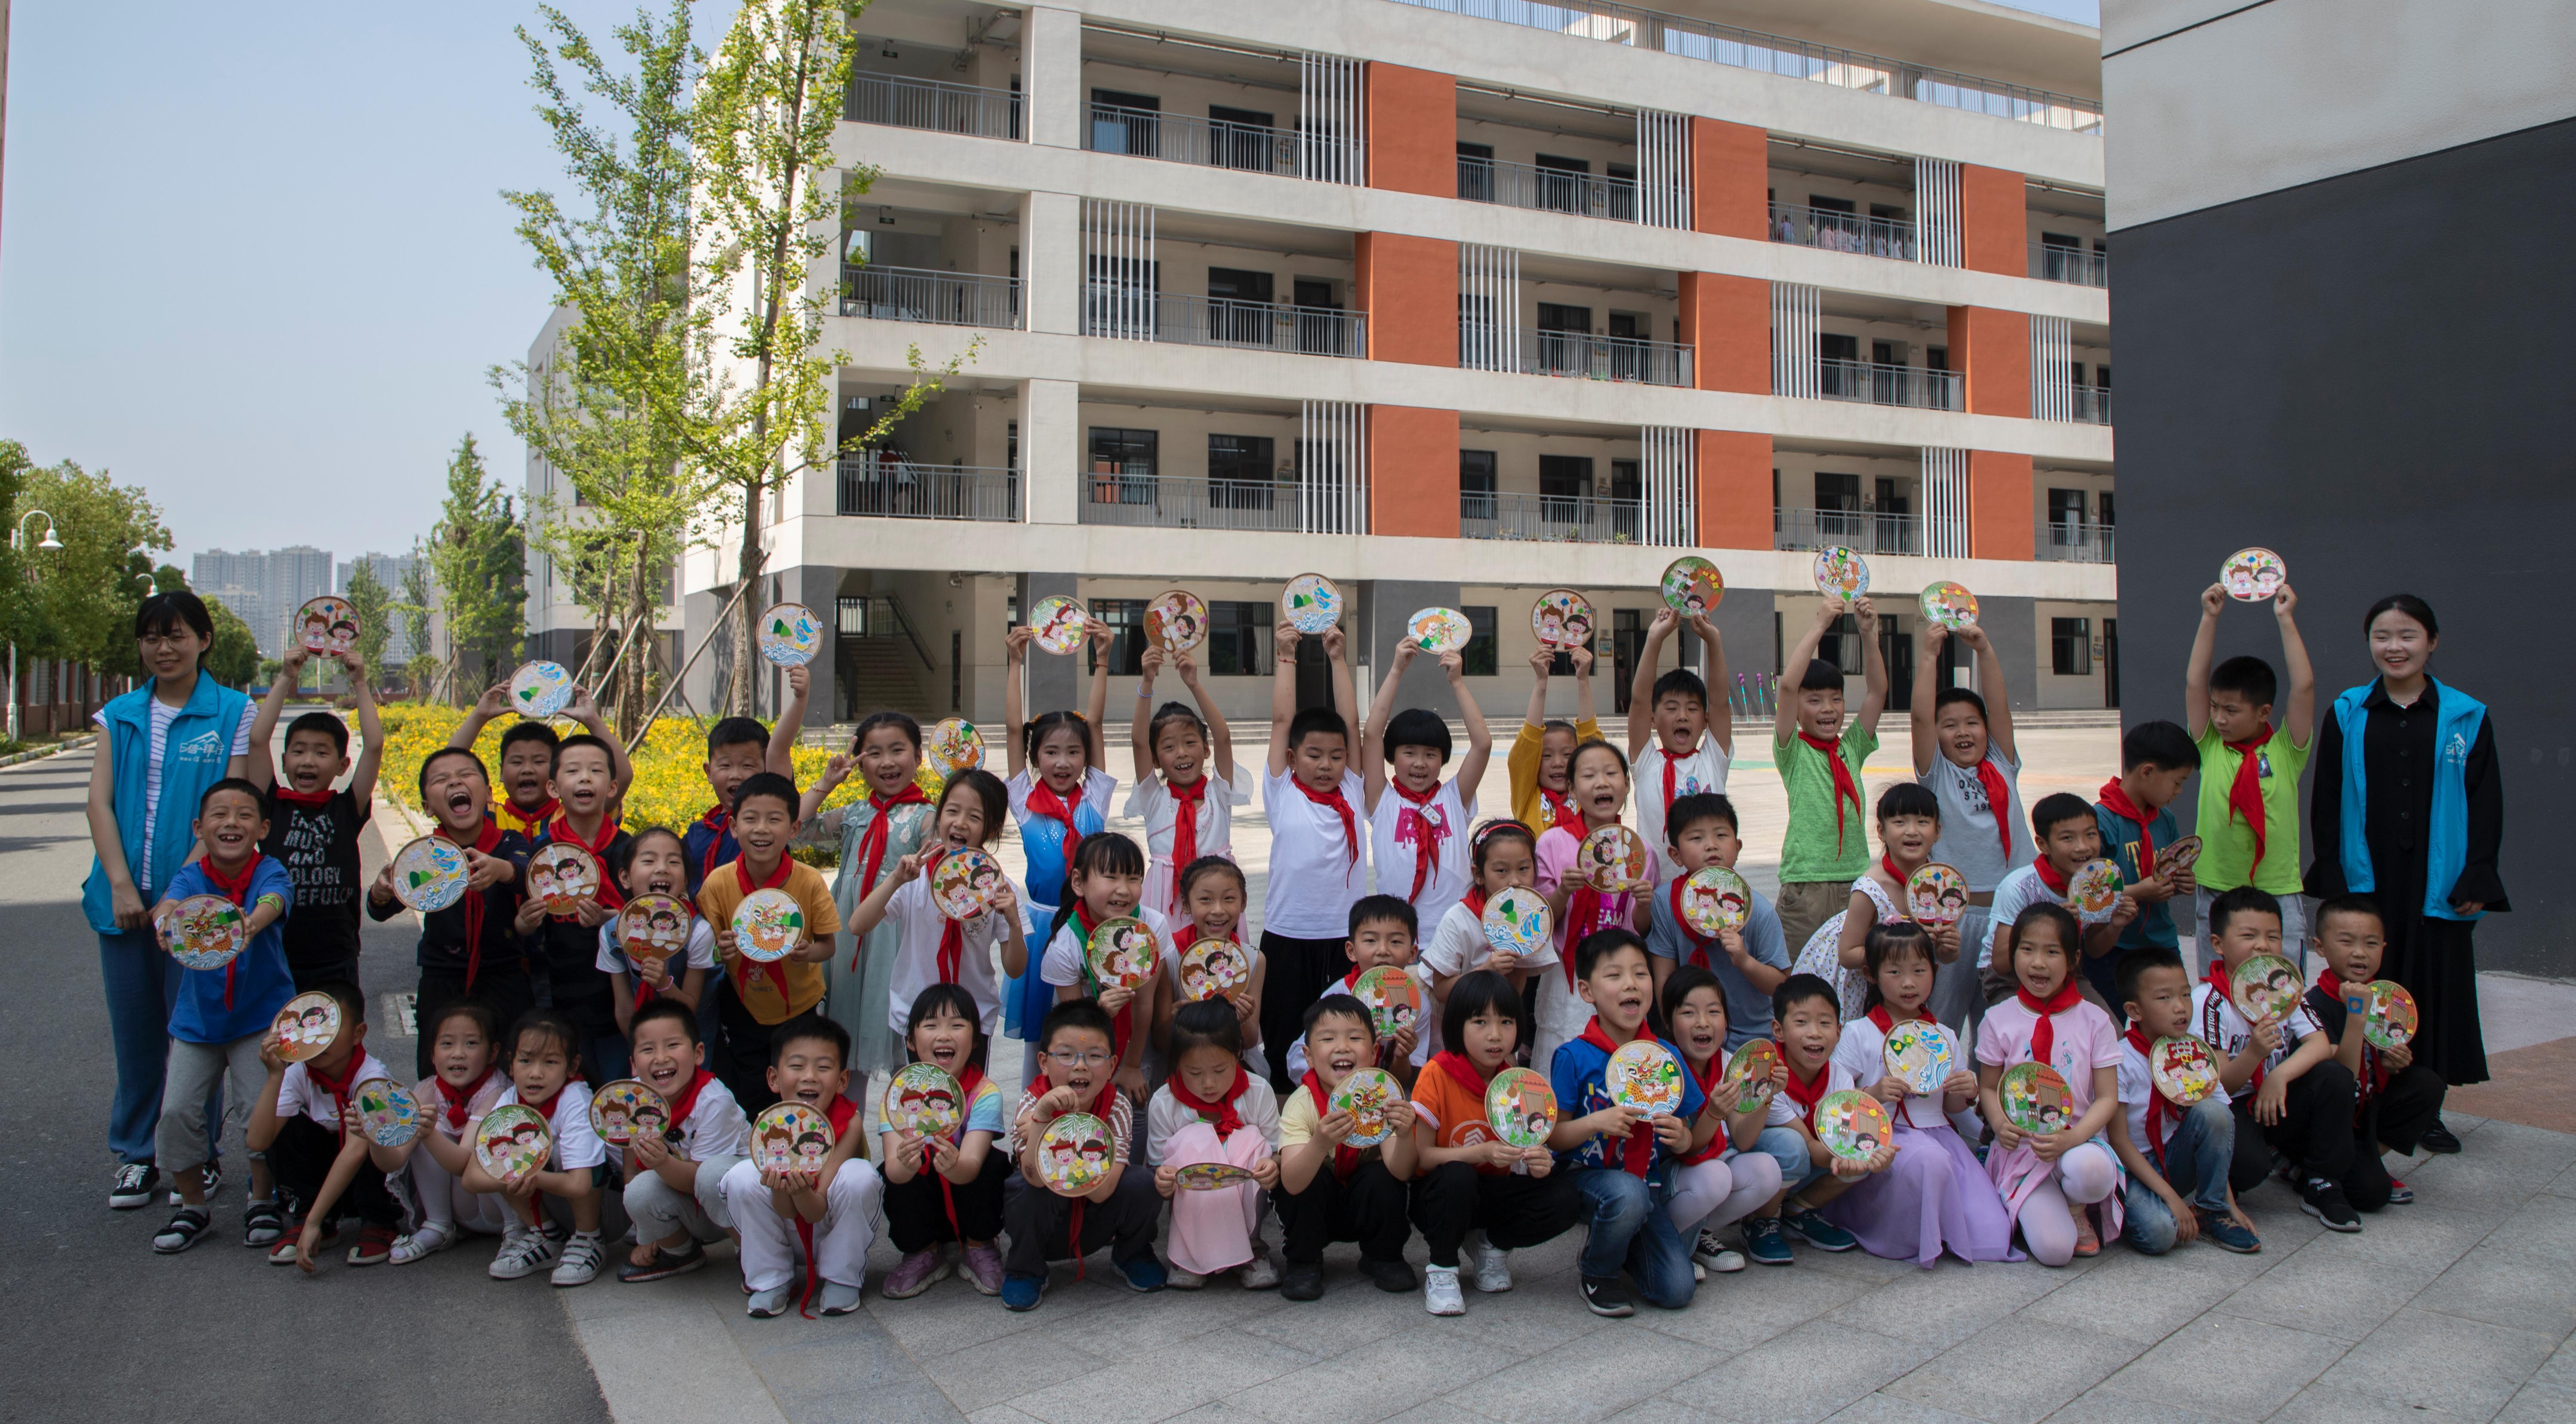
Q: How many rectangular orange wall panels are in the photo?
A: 9